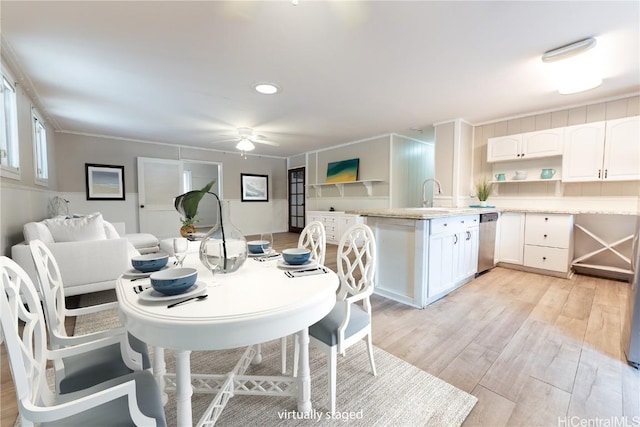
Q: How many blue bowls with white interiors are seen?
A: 4